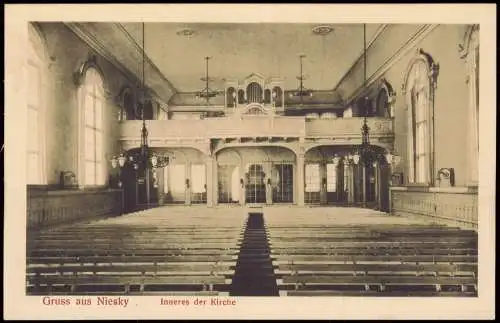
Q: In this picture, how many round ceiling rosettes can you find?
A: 2